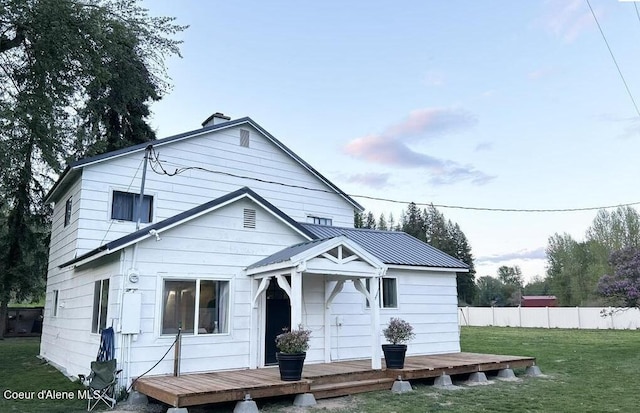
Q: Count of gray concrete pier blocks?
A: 9